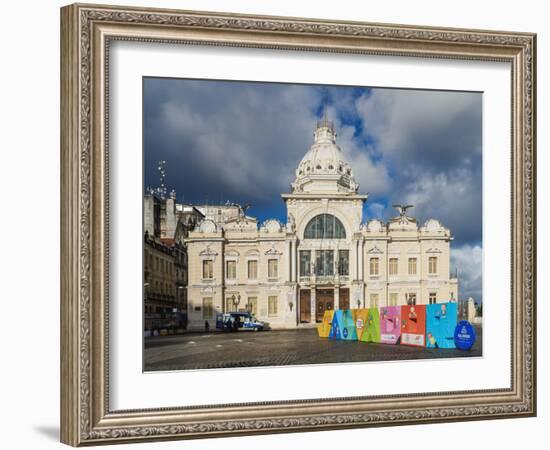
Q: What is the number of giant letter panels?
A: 8